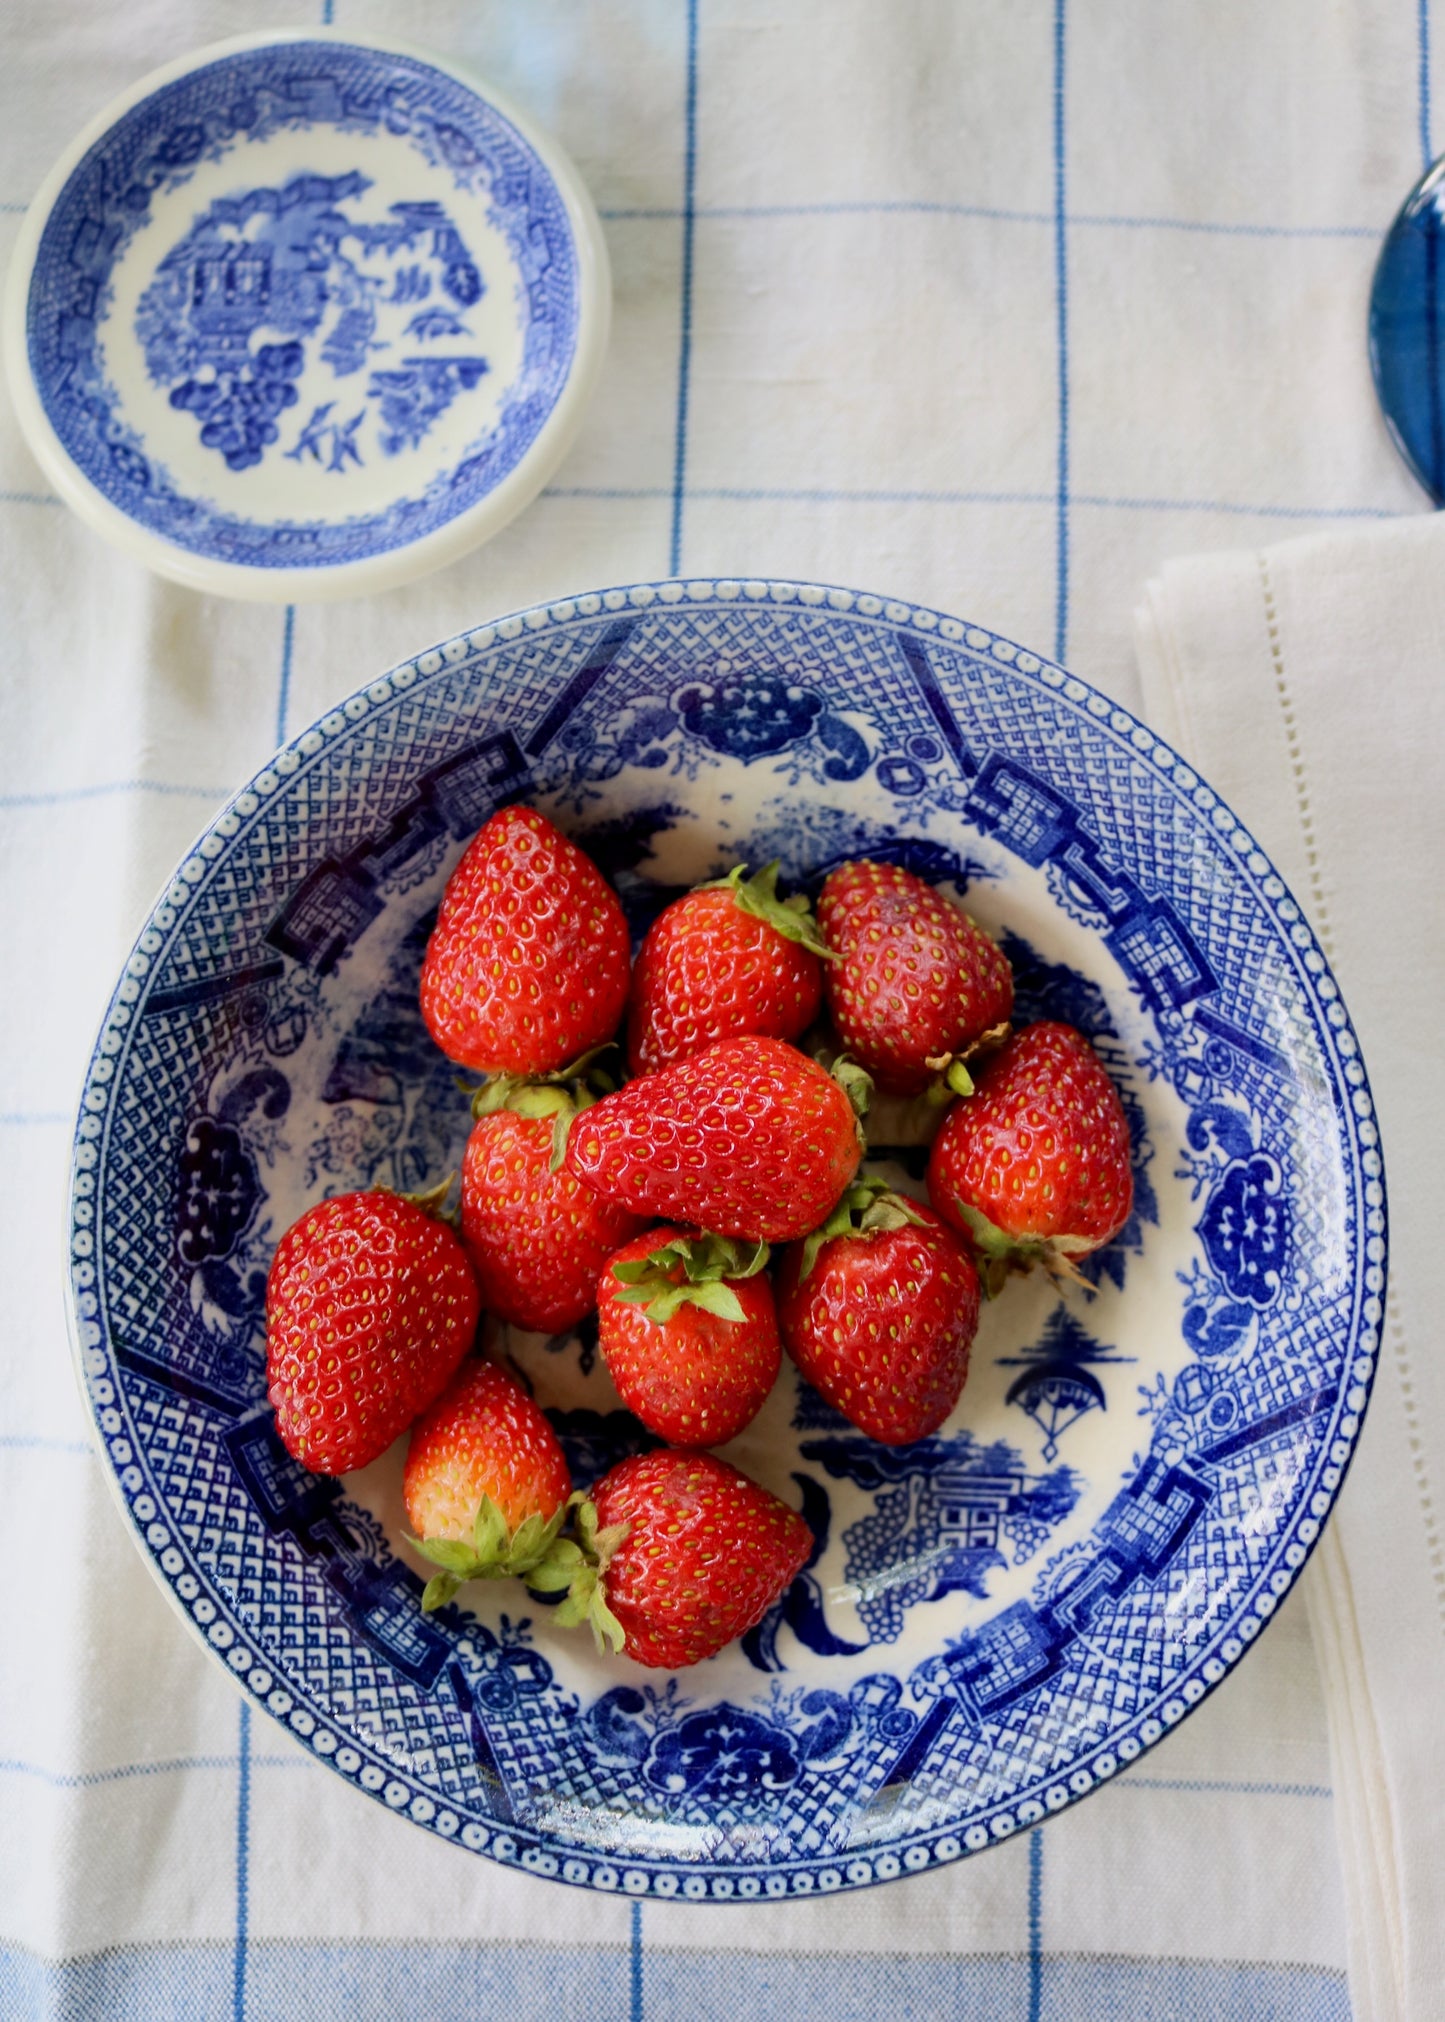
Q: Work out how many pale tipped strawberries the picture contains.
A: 1